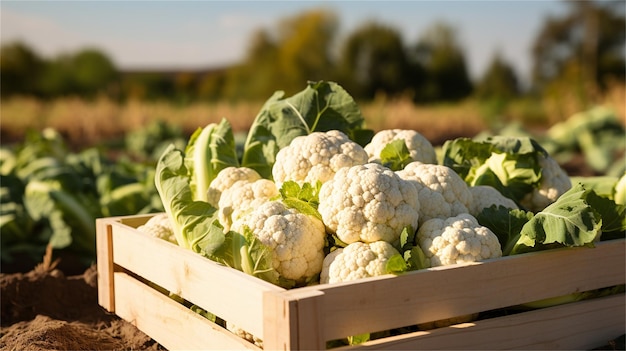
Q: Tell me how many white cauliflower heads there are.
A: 12